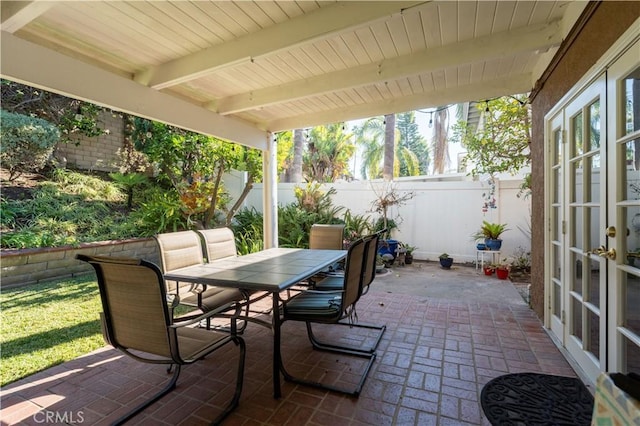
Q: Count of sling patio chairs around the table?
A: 6